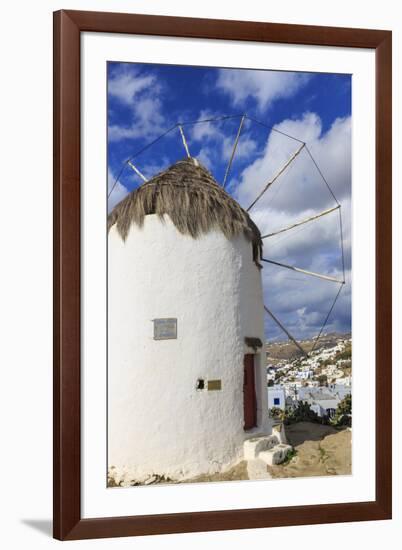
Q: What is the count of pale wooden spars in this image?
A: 7